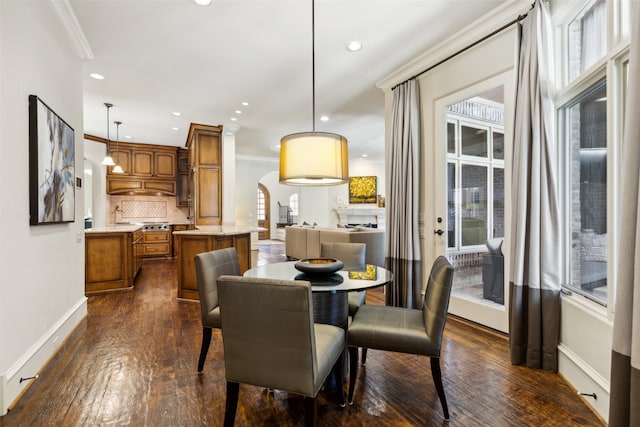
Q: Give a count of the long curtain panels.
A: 3